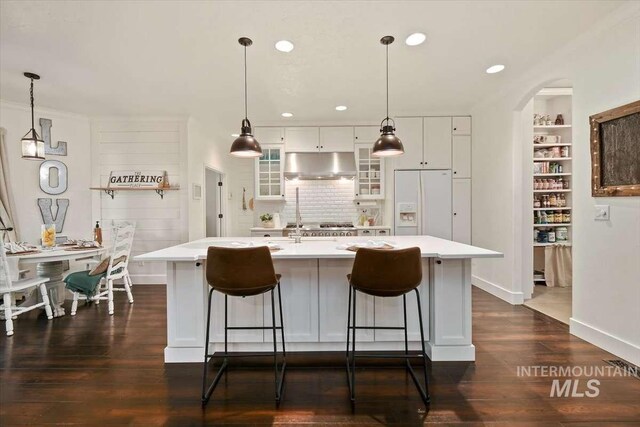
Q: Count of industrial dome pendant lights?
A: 2